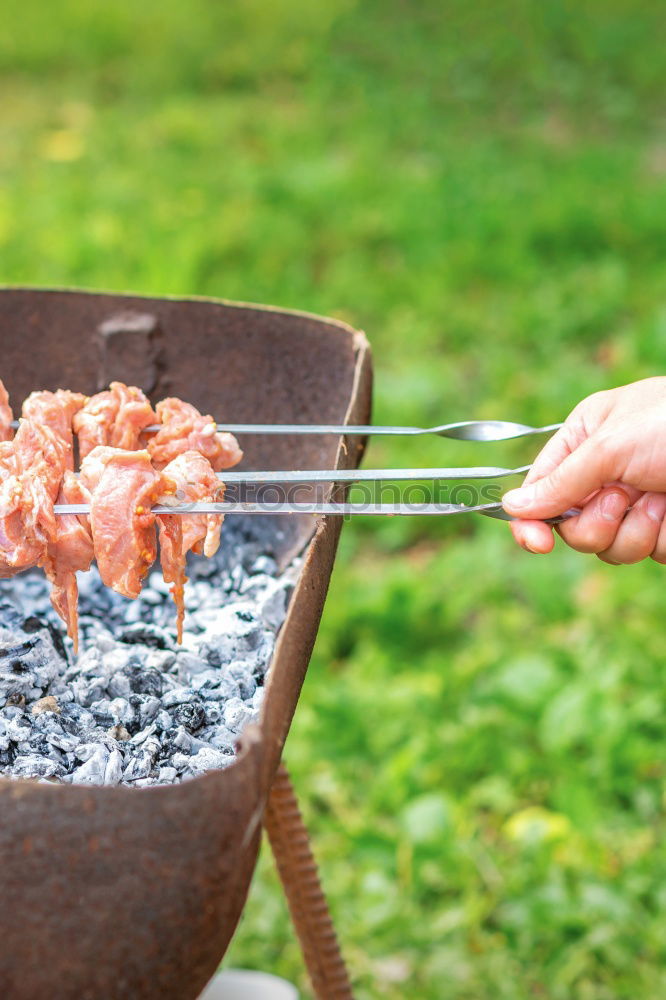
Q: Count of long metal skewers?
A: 3